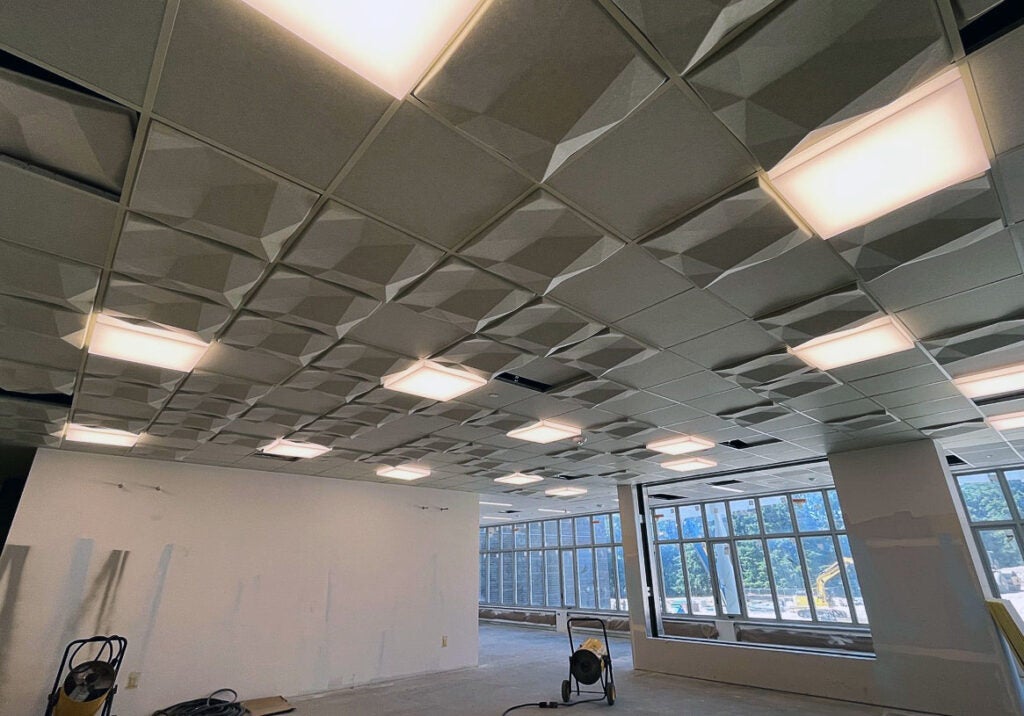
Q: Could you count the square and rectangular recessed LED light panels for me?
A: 15